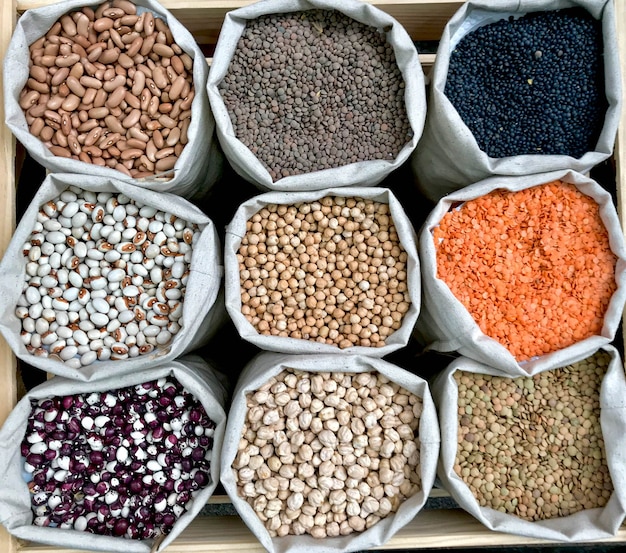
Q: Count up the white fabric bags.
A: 9